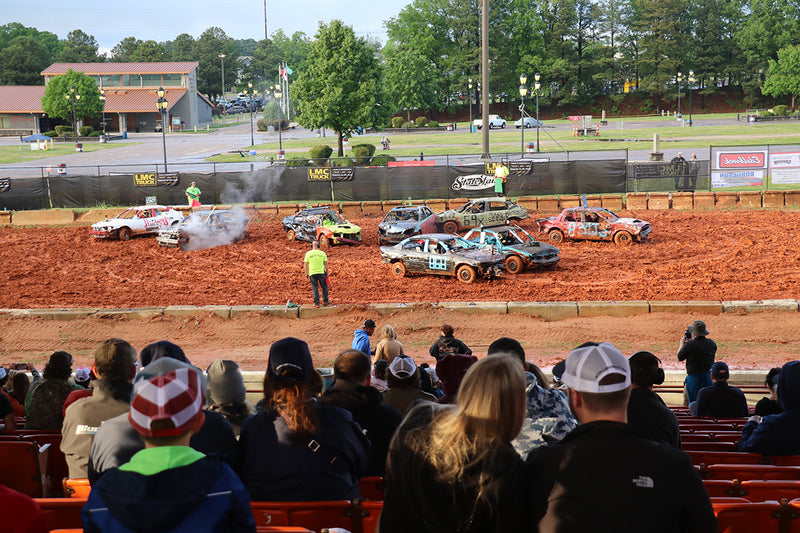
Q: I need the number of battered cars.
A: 8